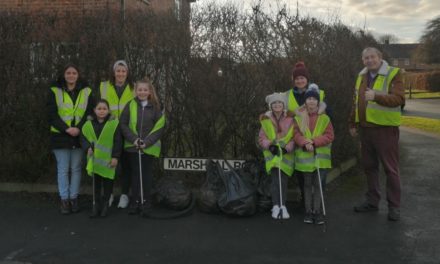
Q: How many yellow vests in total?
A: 8